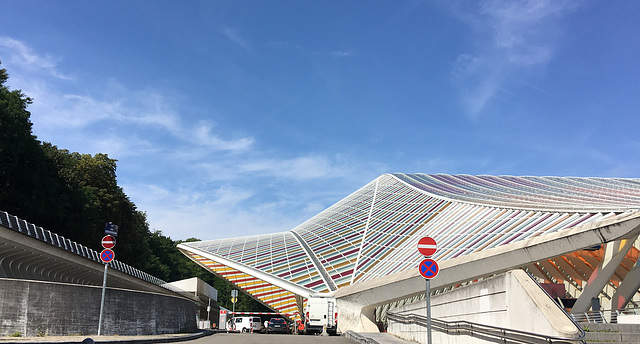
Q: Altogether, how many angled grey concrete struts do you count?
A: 2